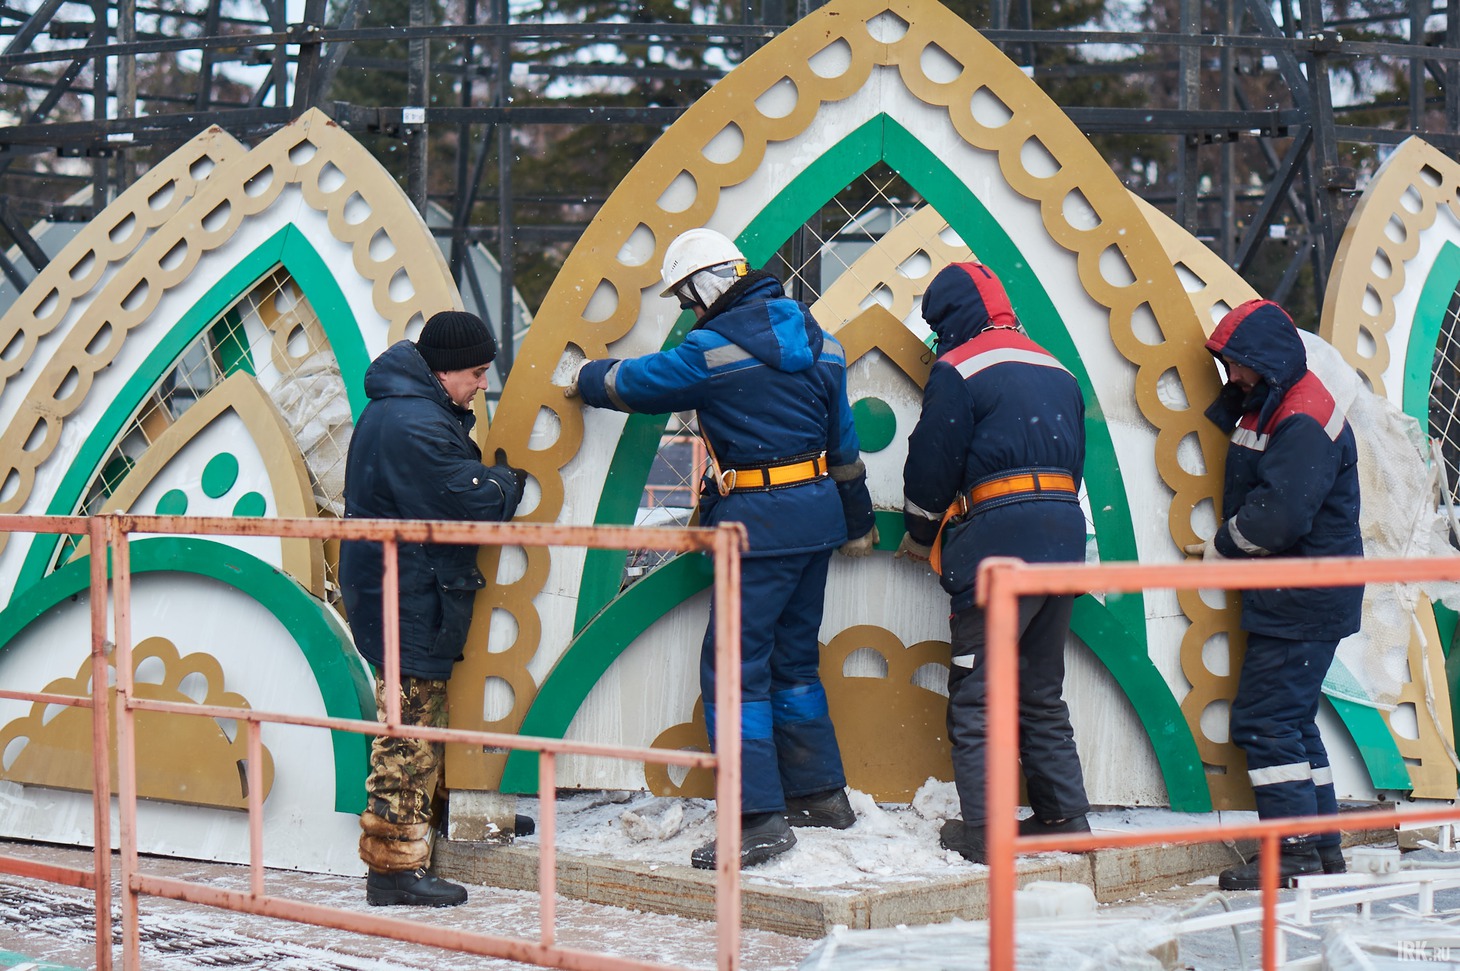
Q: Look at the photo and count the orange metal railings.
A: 3